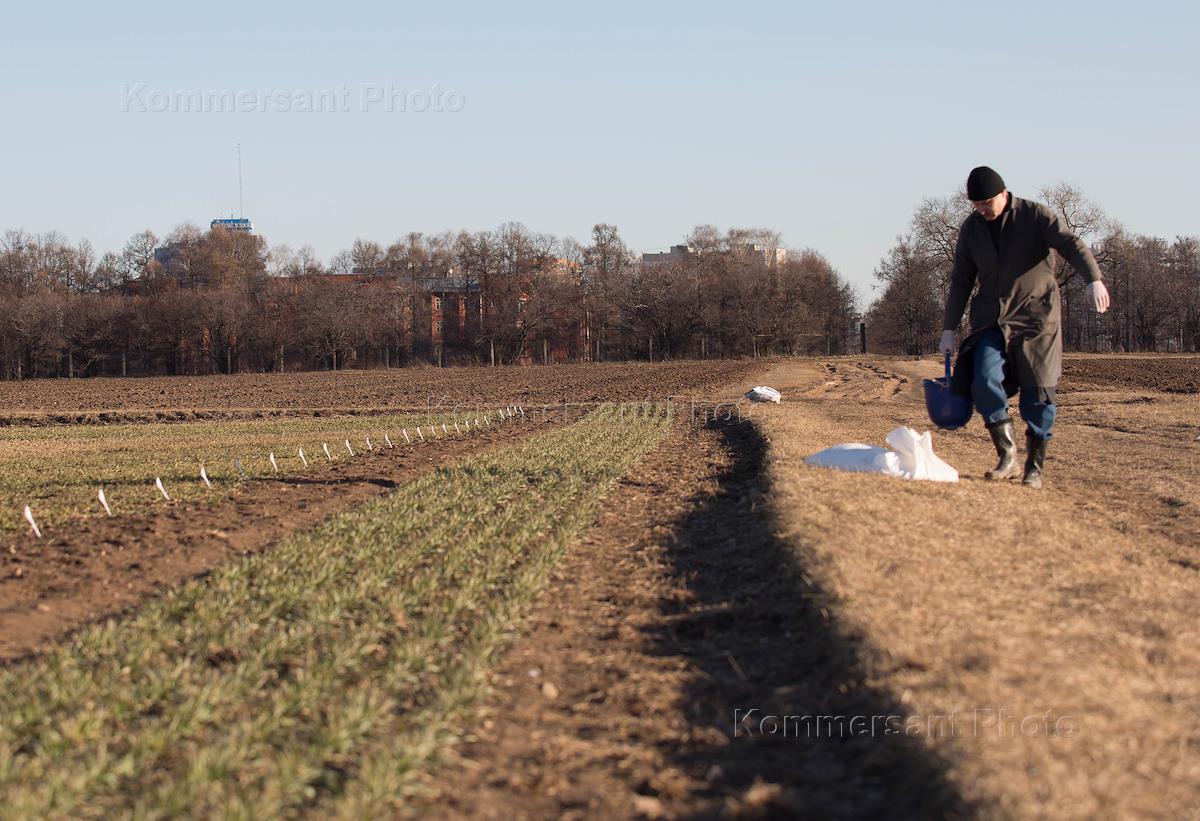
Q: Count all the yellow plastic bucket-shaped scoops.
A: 0